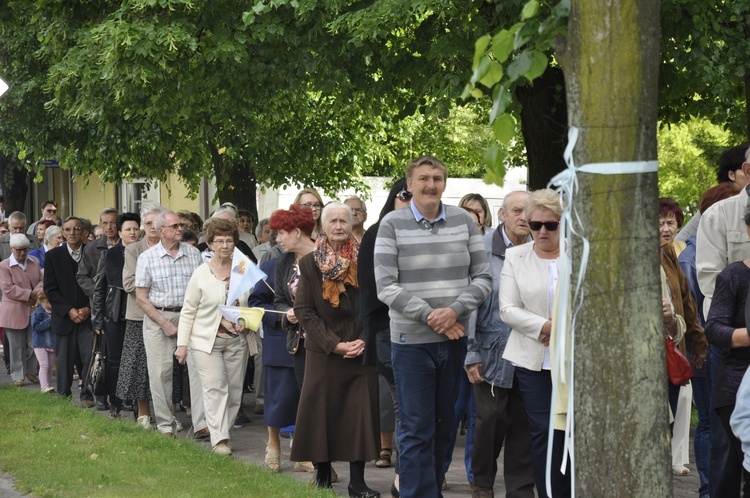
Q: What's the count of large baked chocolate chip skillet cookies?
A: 0